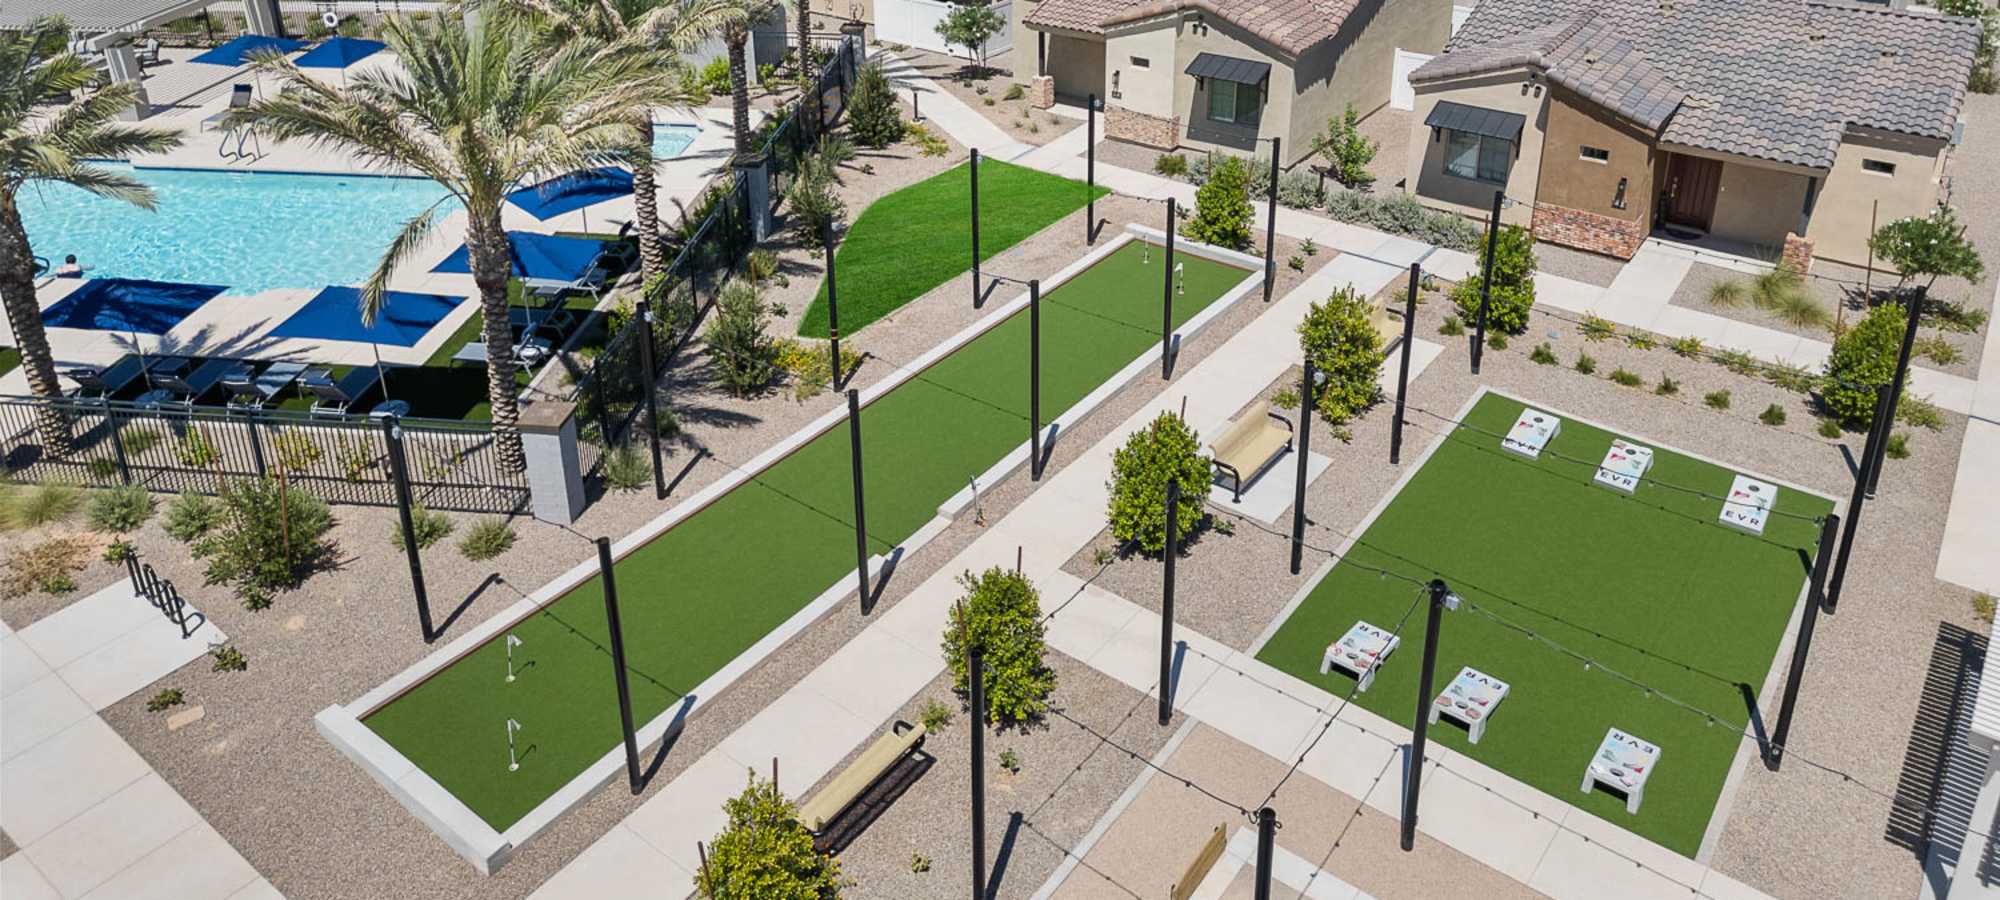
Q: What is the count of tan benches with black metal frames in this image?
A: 4